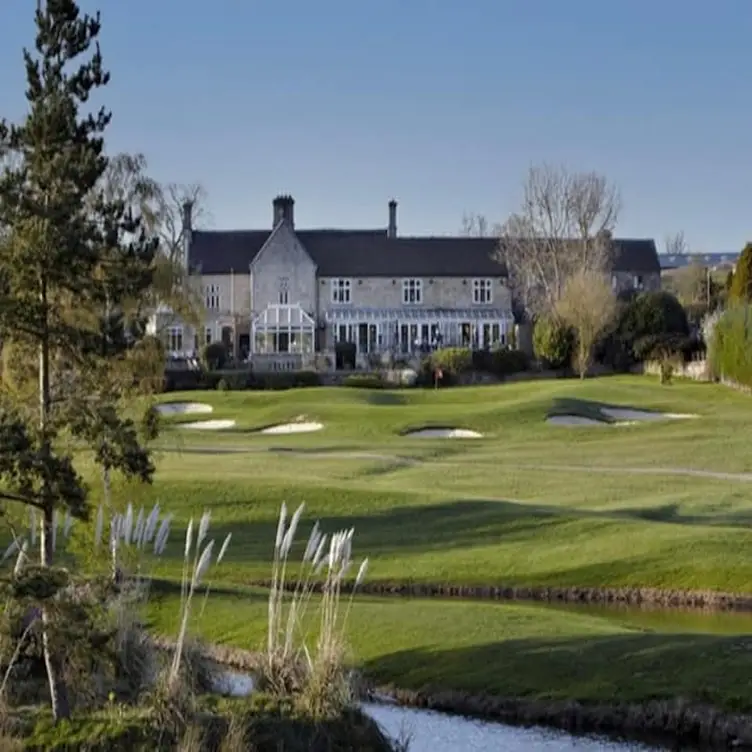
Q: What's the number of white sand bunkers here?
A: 6